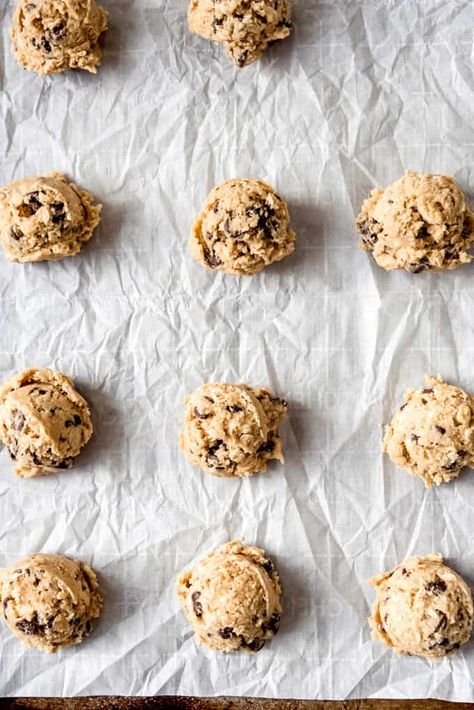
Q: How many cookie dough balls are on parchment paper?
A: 11